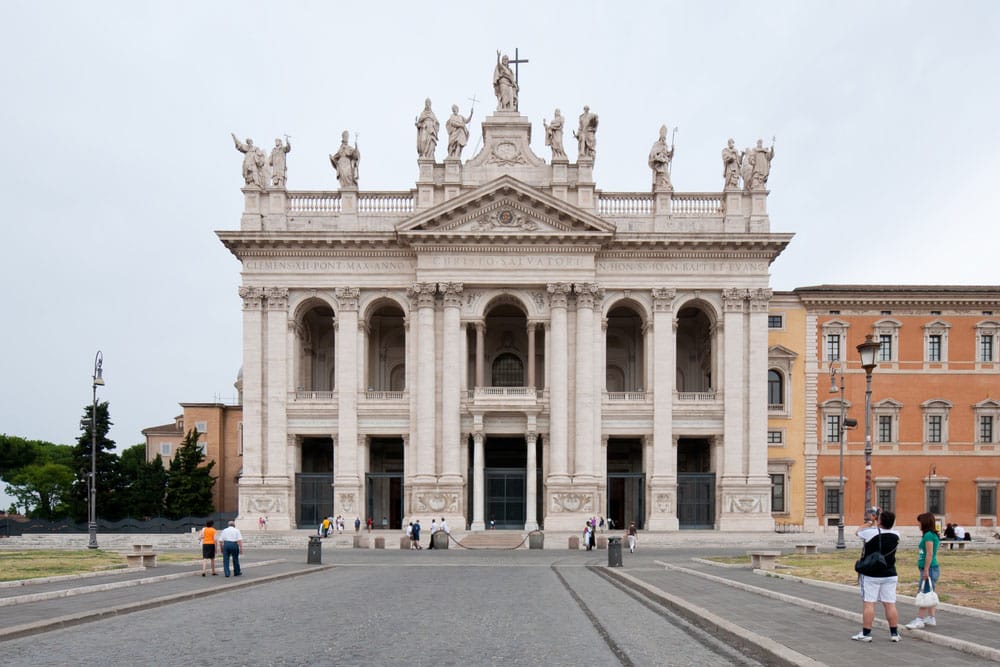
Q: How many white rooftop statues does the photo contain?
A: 11